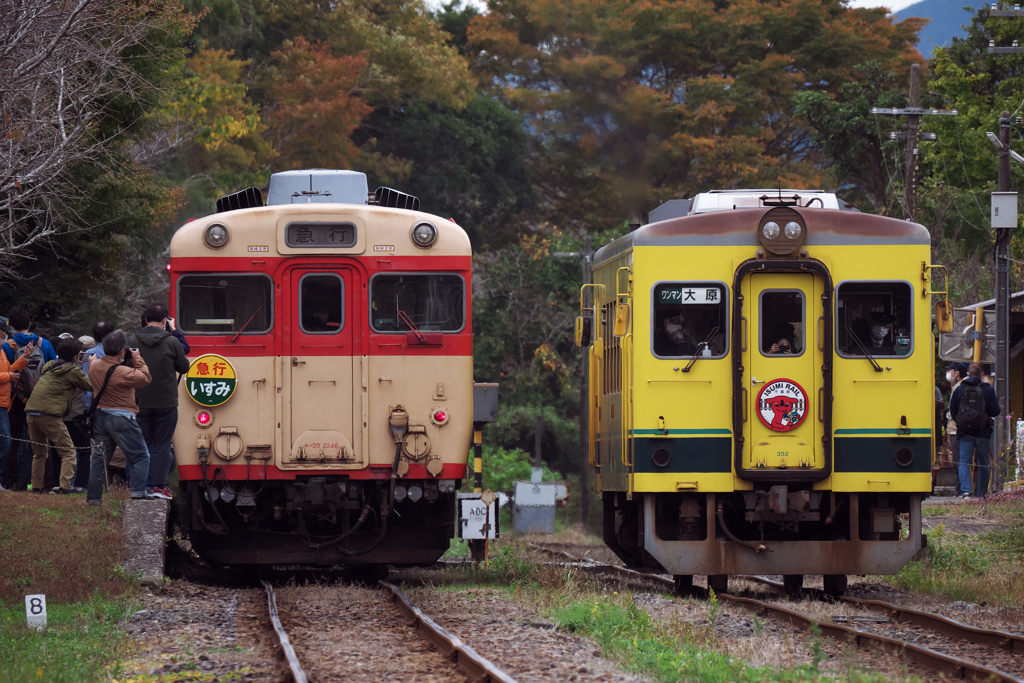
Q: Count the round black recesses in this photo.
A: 2